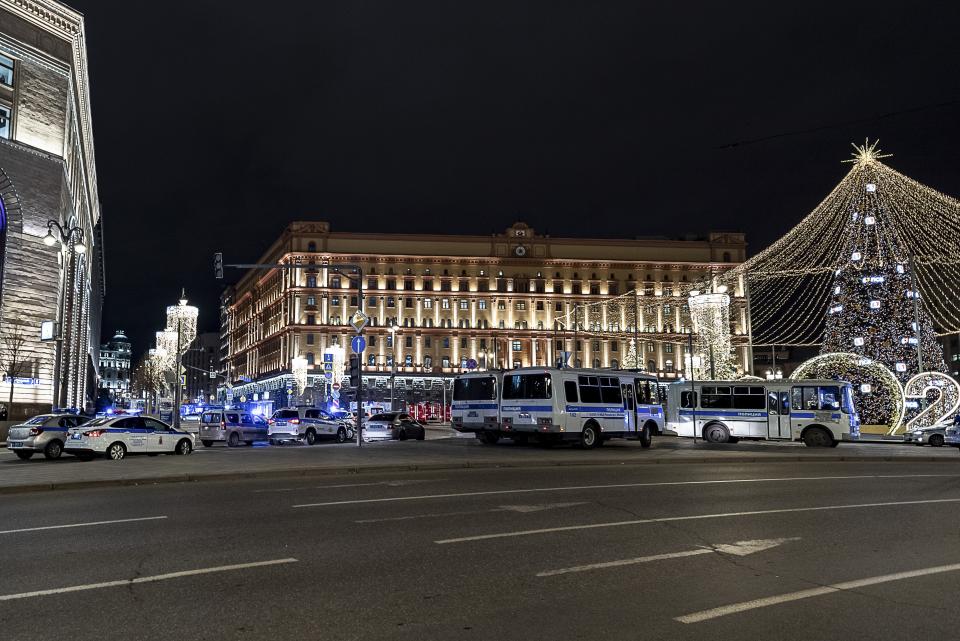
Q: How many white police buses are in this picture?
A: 3